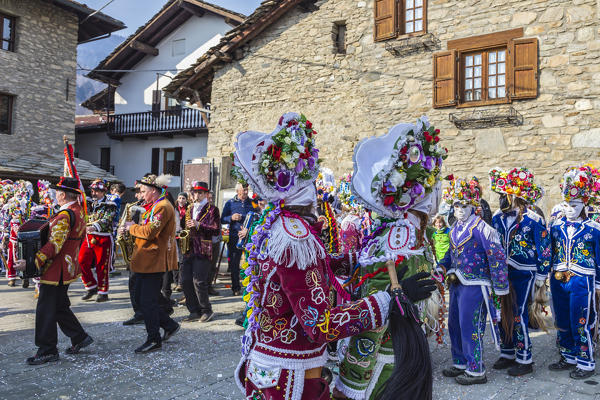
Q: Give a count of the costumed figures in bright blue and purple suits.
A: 3